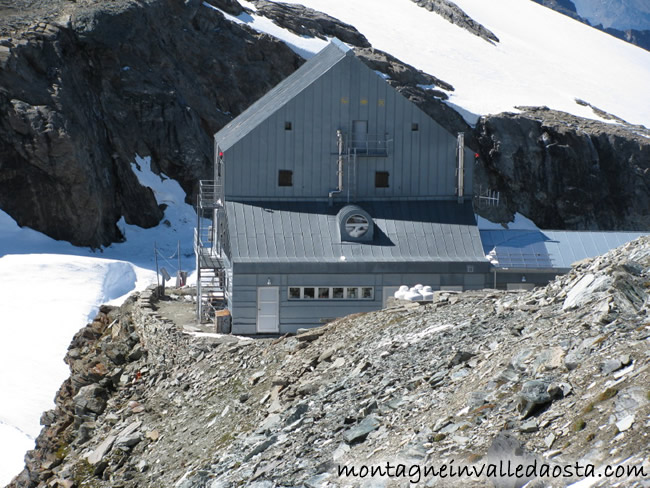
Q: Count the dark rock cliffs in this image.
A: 2